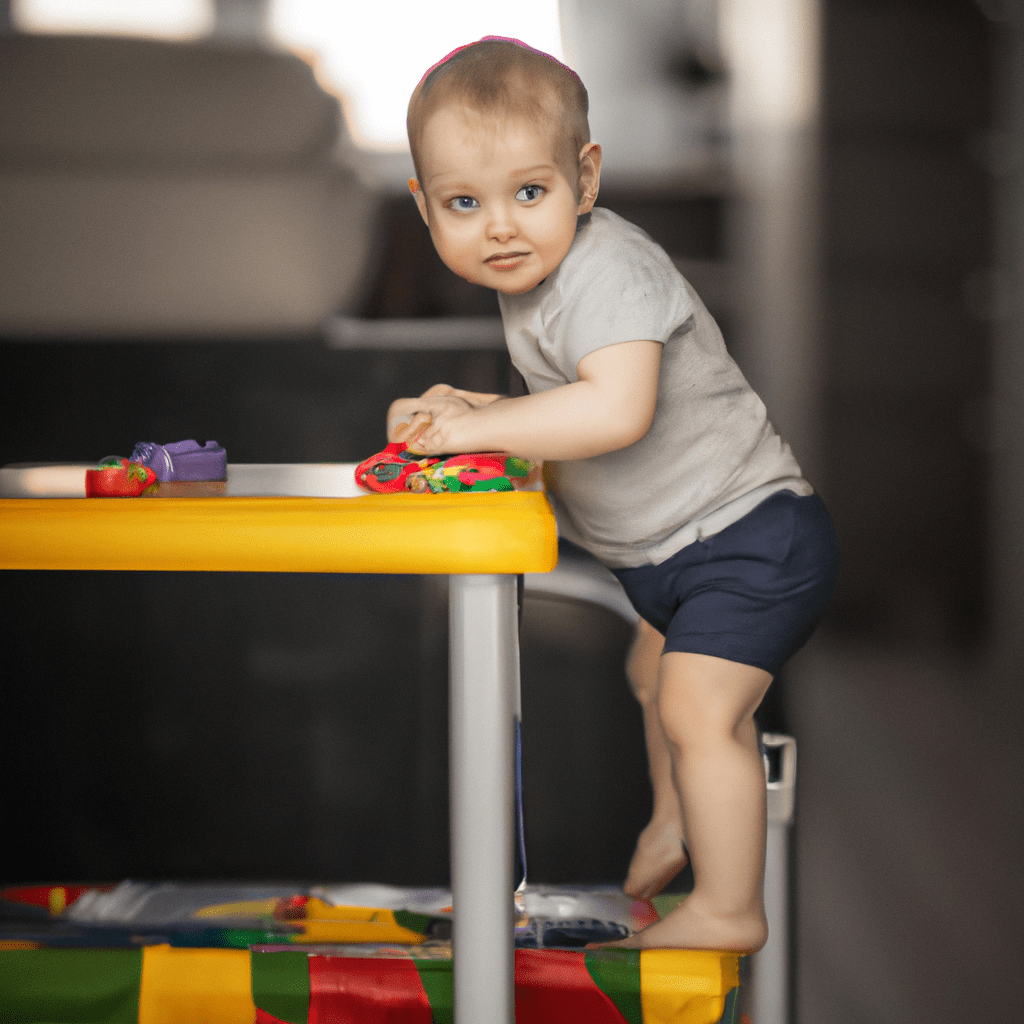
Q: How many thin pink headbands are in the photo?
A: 1